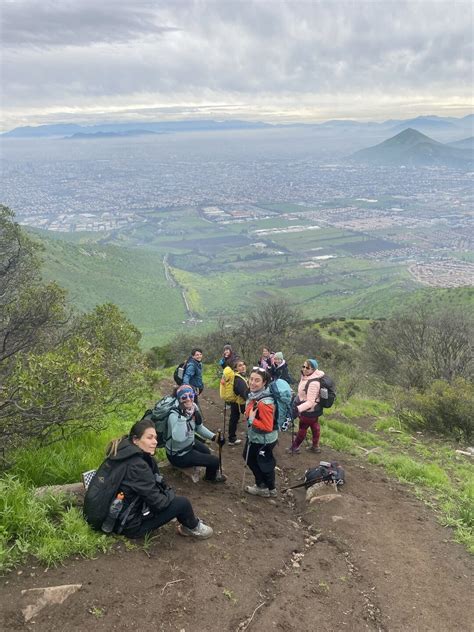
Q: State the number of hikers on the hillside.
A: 9